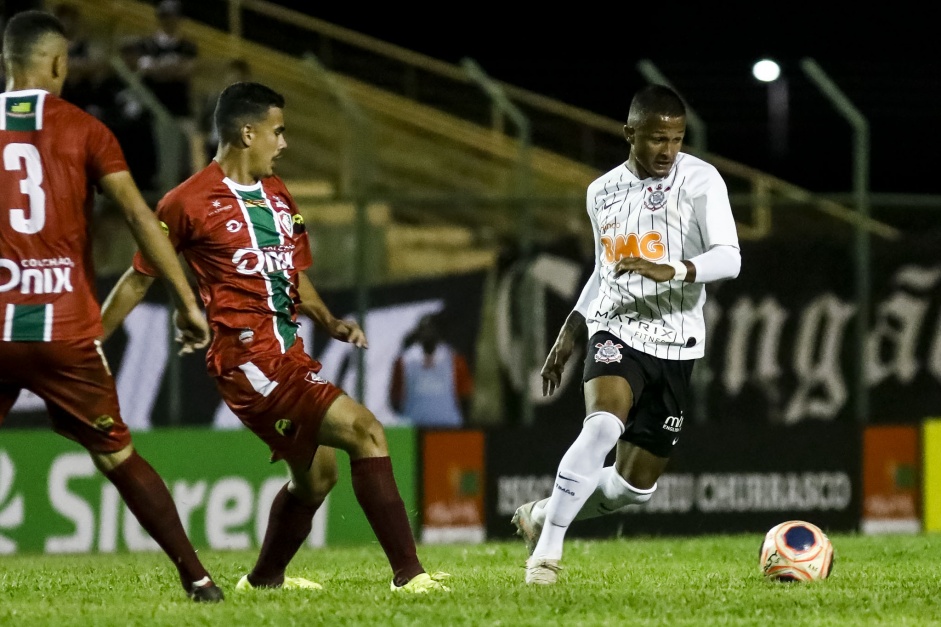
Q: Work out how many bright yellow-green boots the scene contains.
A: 2